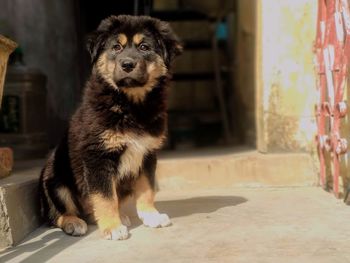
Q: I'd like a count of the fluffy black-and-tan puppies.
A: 1